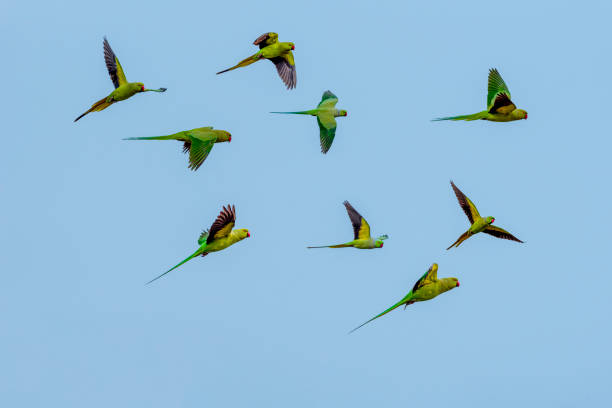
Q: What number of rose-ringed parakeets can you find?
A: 9